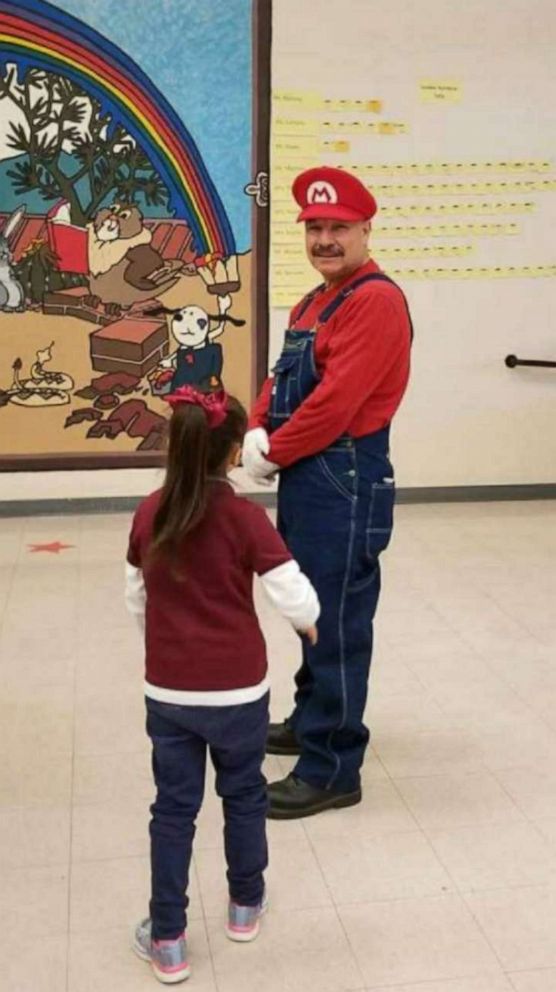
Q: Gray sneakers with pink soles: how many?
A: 2